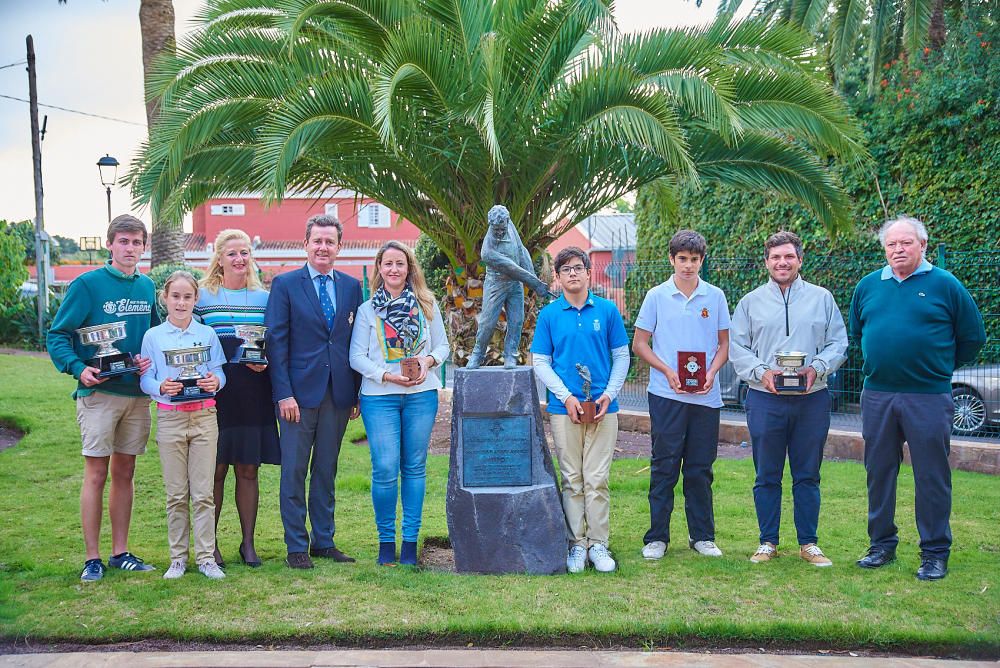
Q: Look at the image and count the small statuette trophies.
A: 2